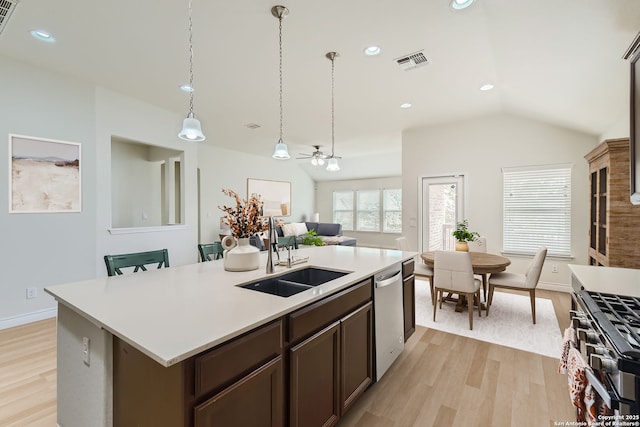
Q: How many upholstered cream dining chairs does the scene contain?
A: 4